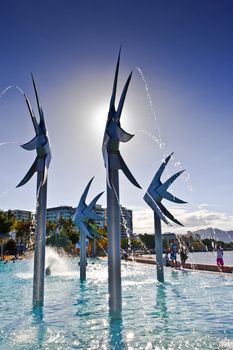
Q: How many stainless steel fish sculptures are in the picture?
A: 4